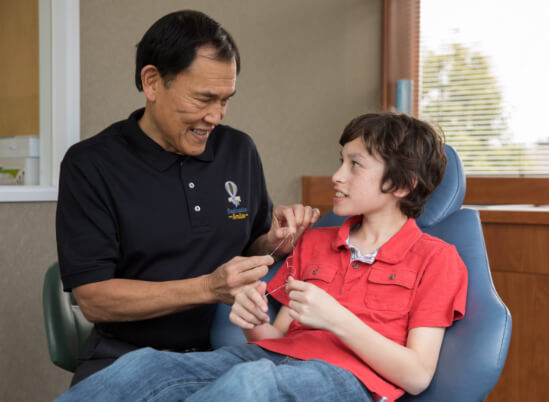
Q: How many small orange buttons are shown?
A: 0